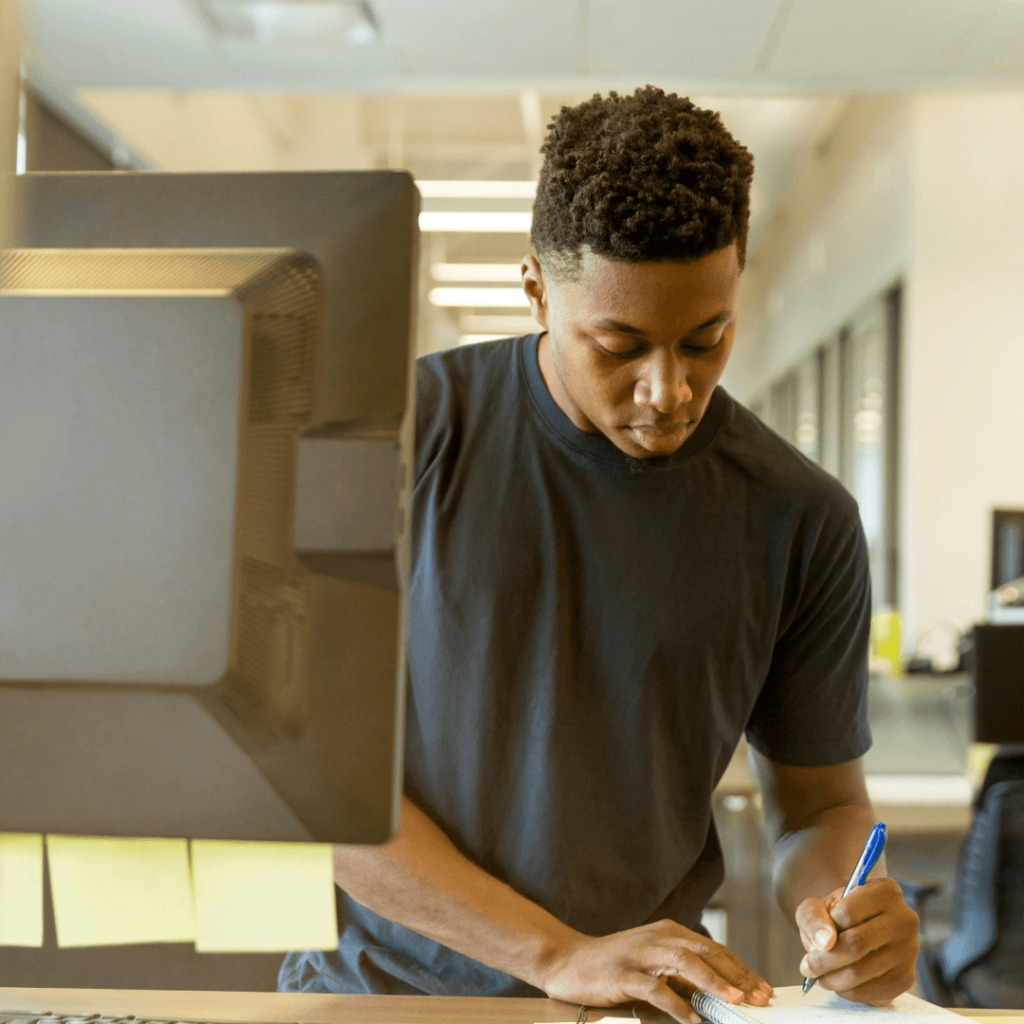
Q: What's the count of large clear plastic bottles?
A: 0